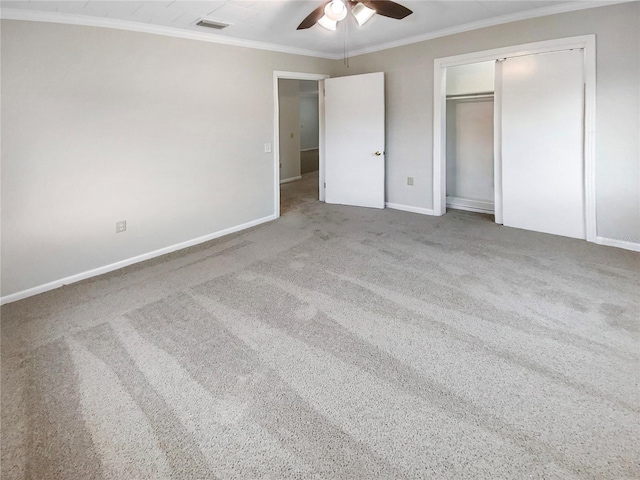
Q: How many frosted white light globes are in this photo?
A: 3